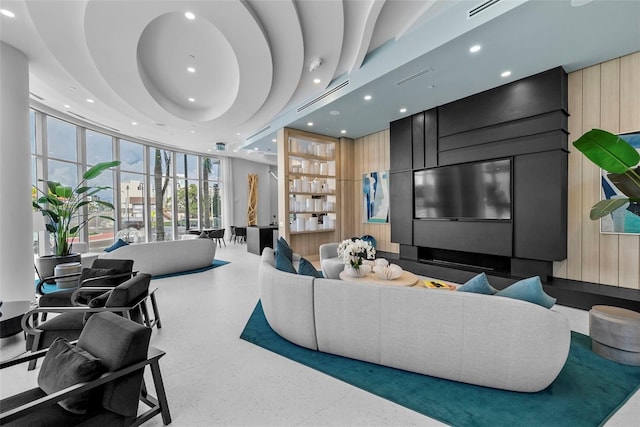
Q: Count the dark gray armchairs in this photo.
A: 3